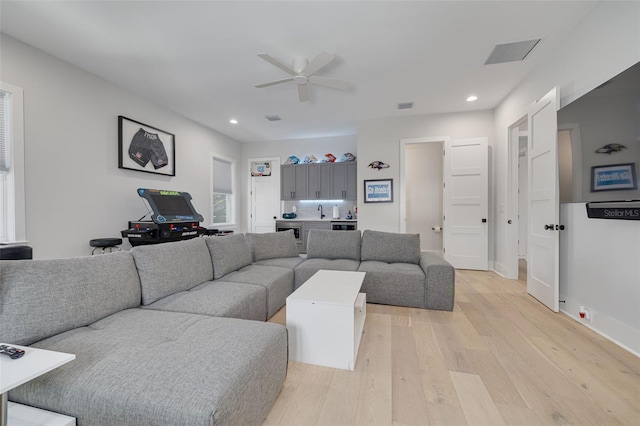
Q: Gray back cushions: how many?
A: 6